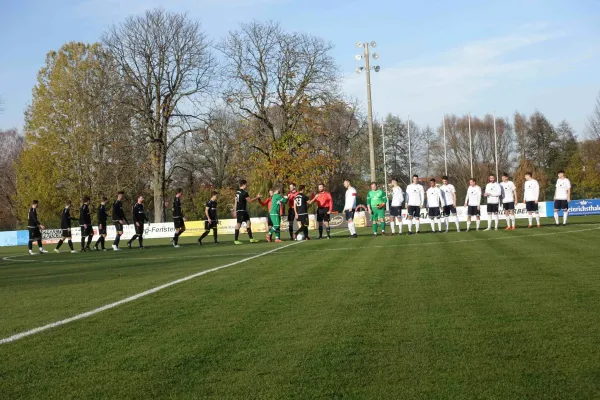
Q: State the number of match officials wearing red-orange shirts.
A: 3